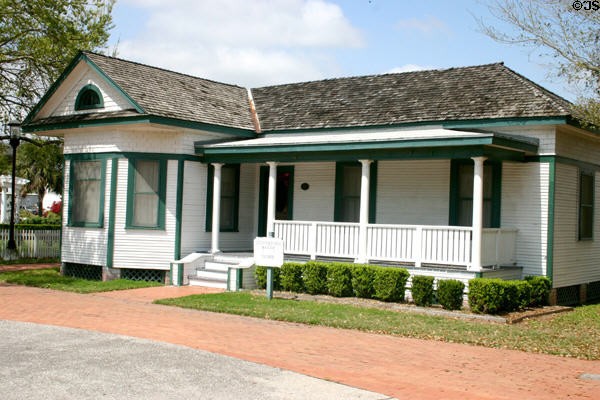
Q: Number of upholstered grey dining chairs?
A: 0